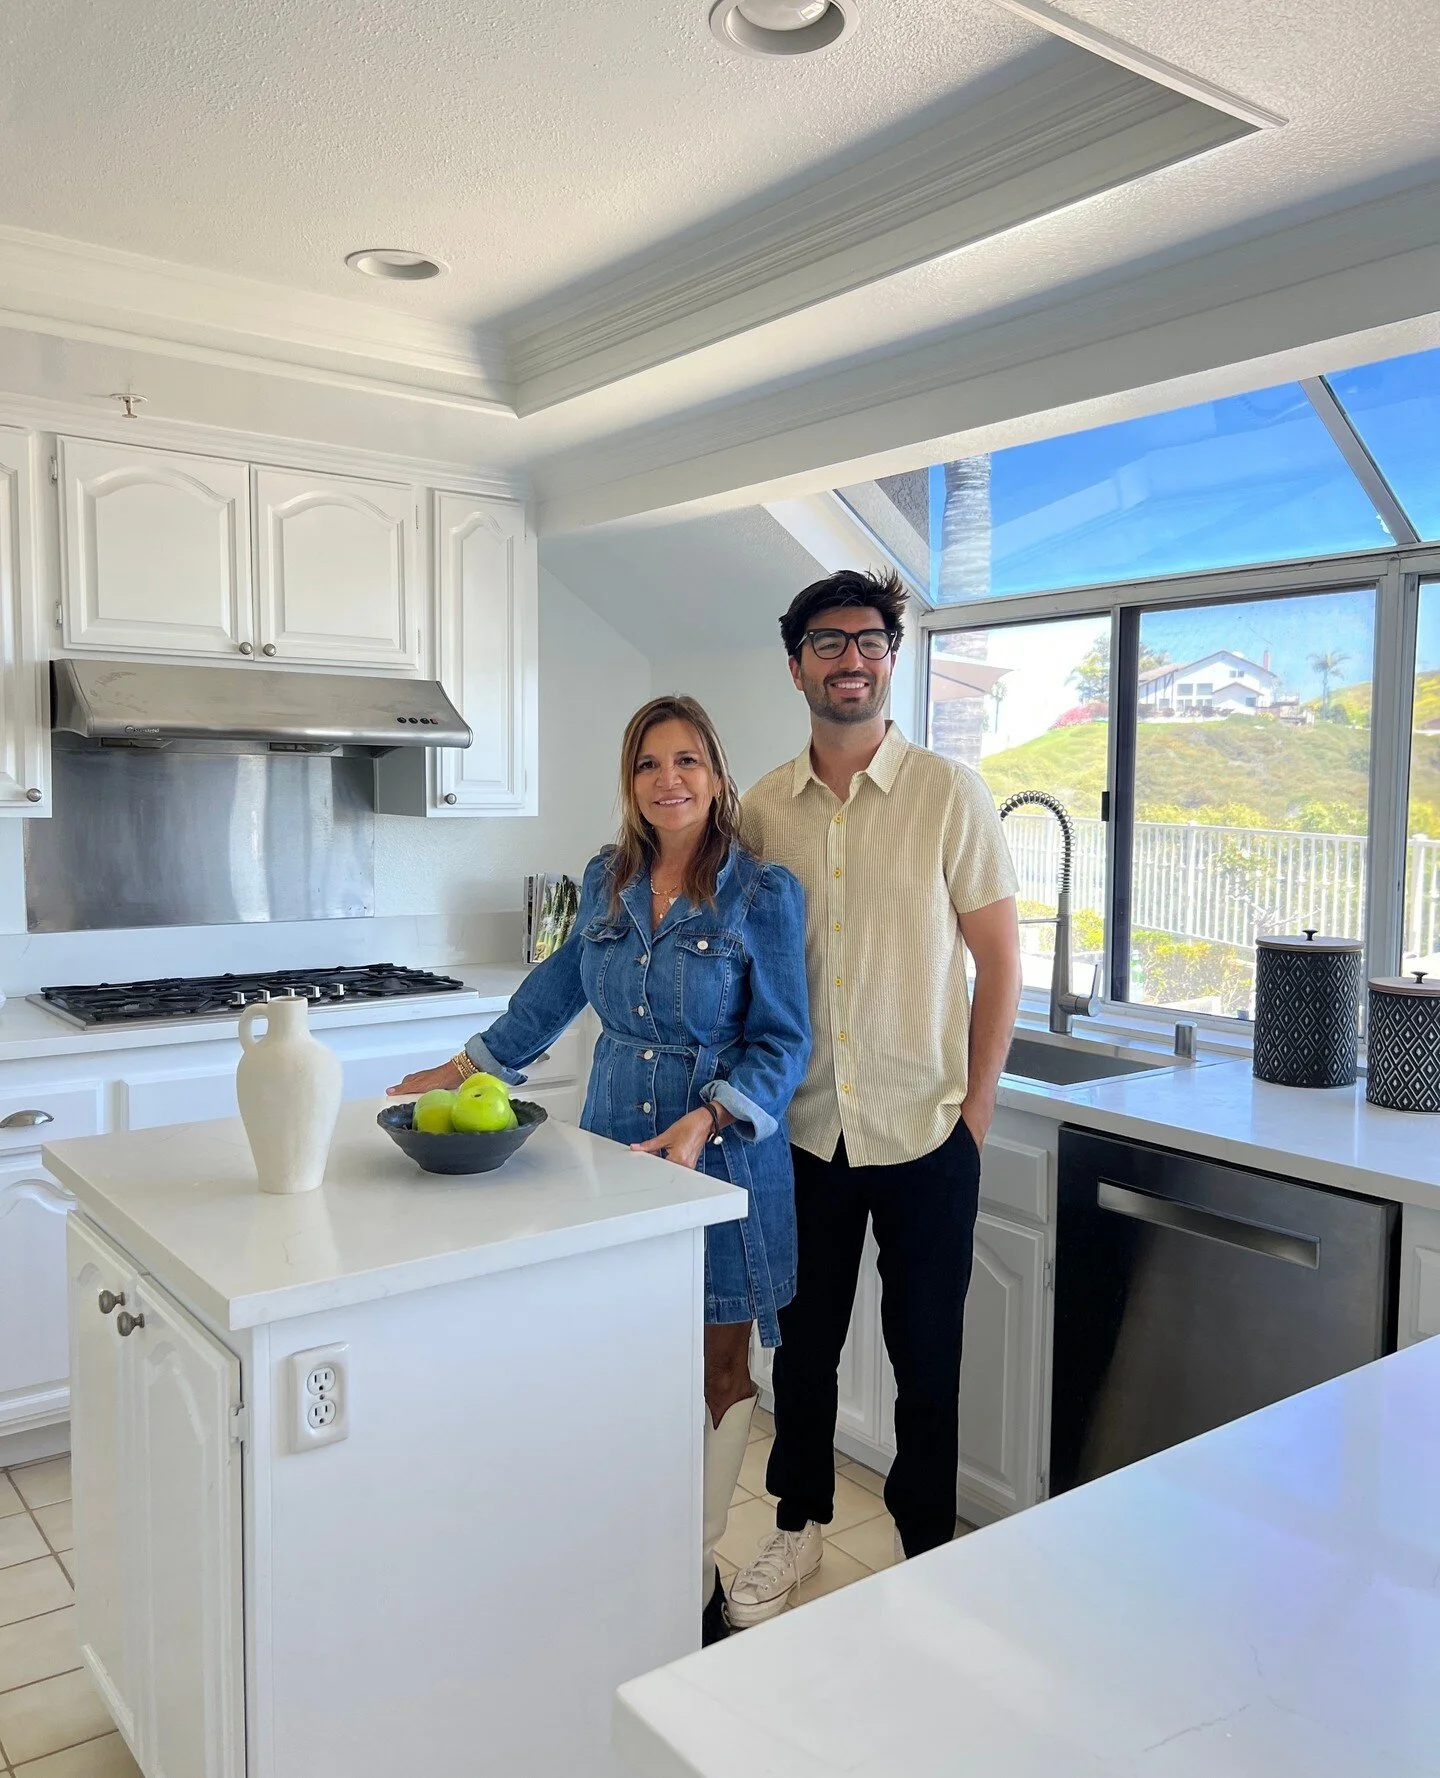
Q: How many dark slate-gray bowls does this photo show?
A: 1